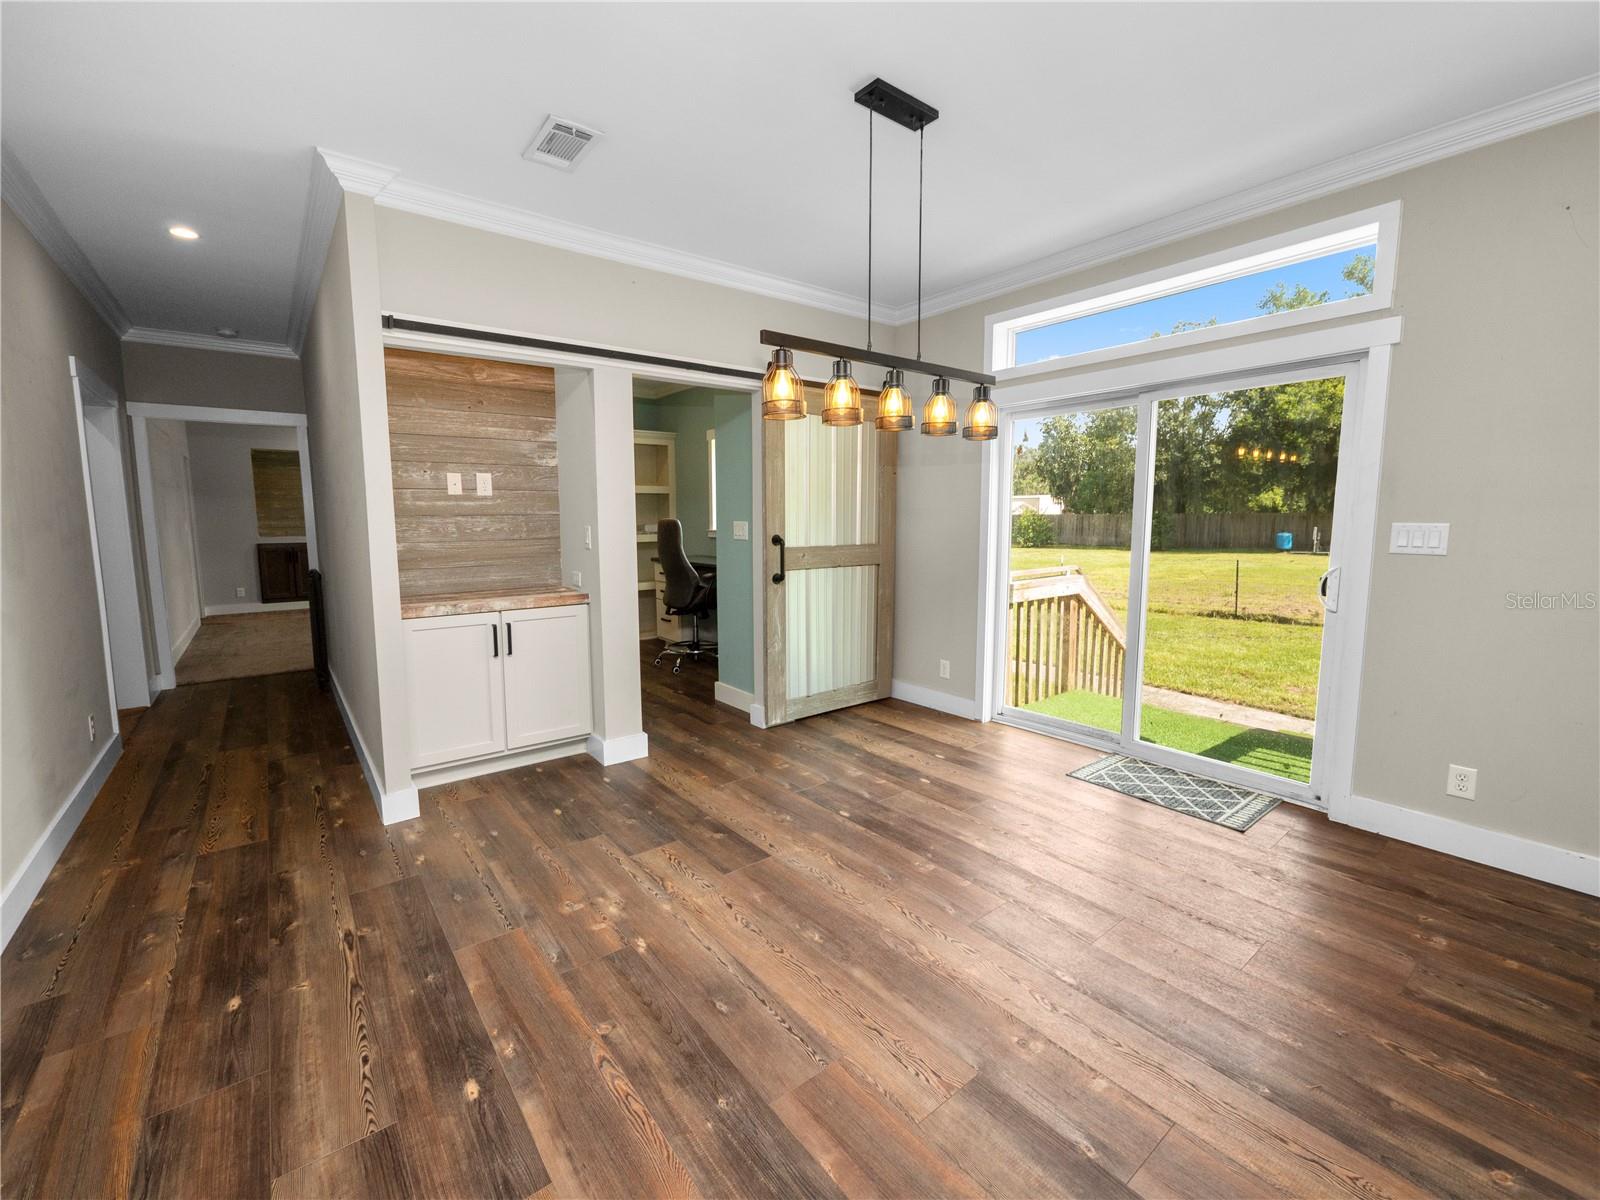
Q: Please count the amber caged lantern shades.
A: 5